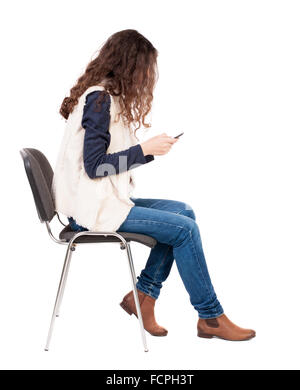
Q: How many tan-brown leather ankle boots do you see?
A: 2